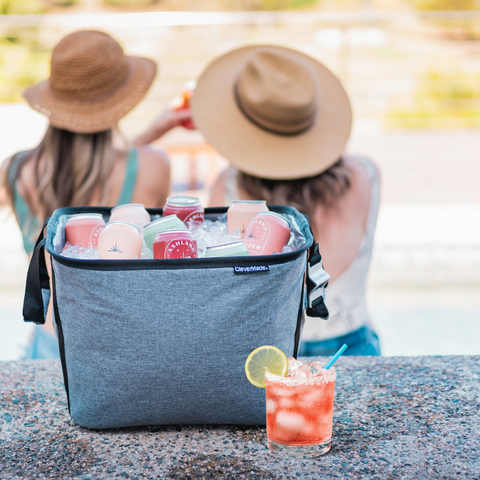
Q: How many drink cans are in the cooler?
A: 9